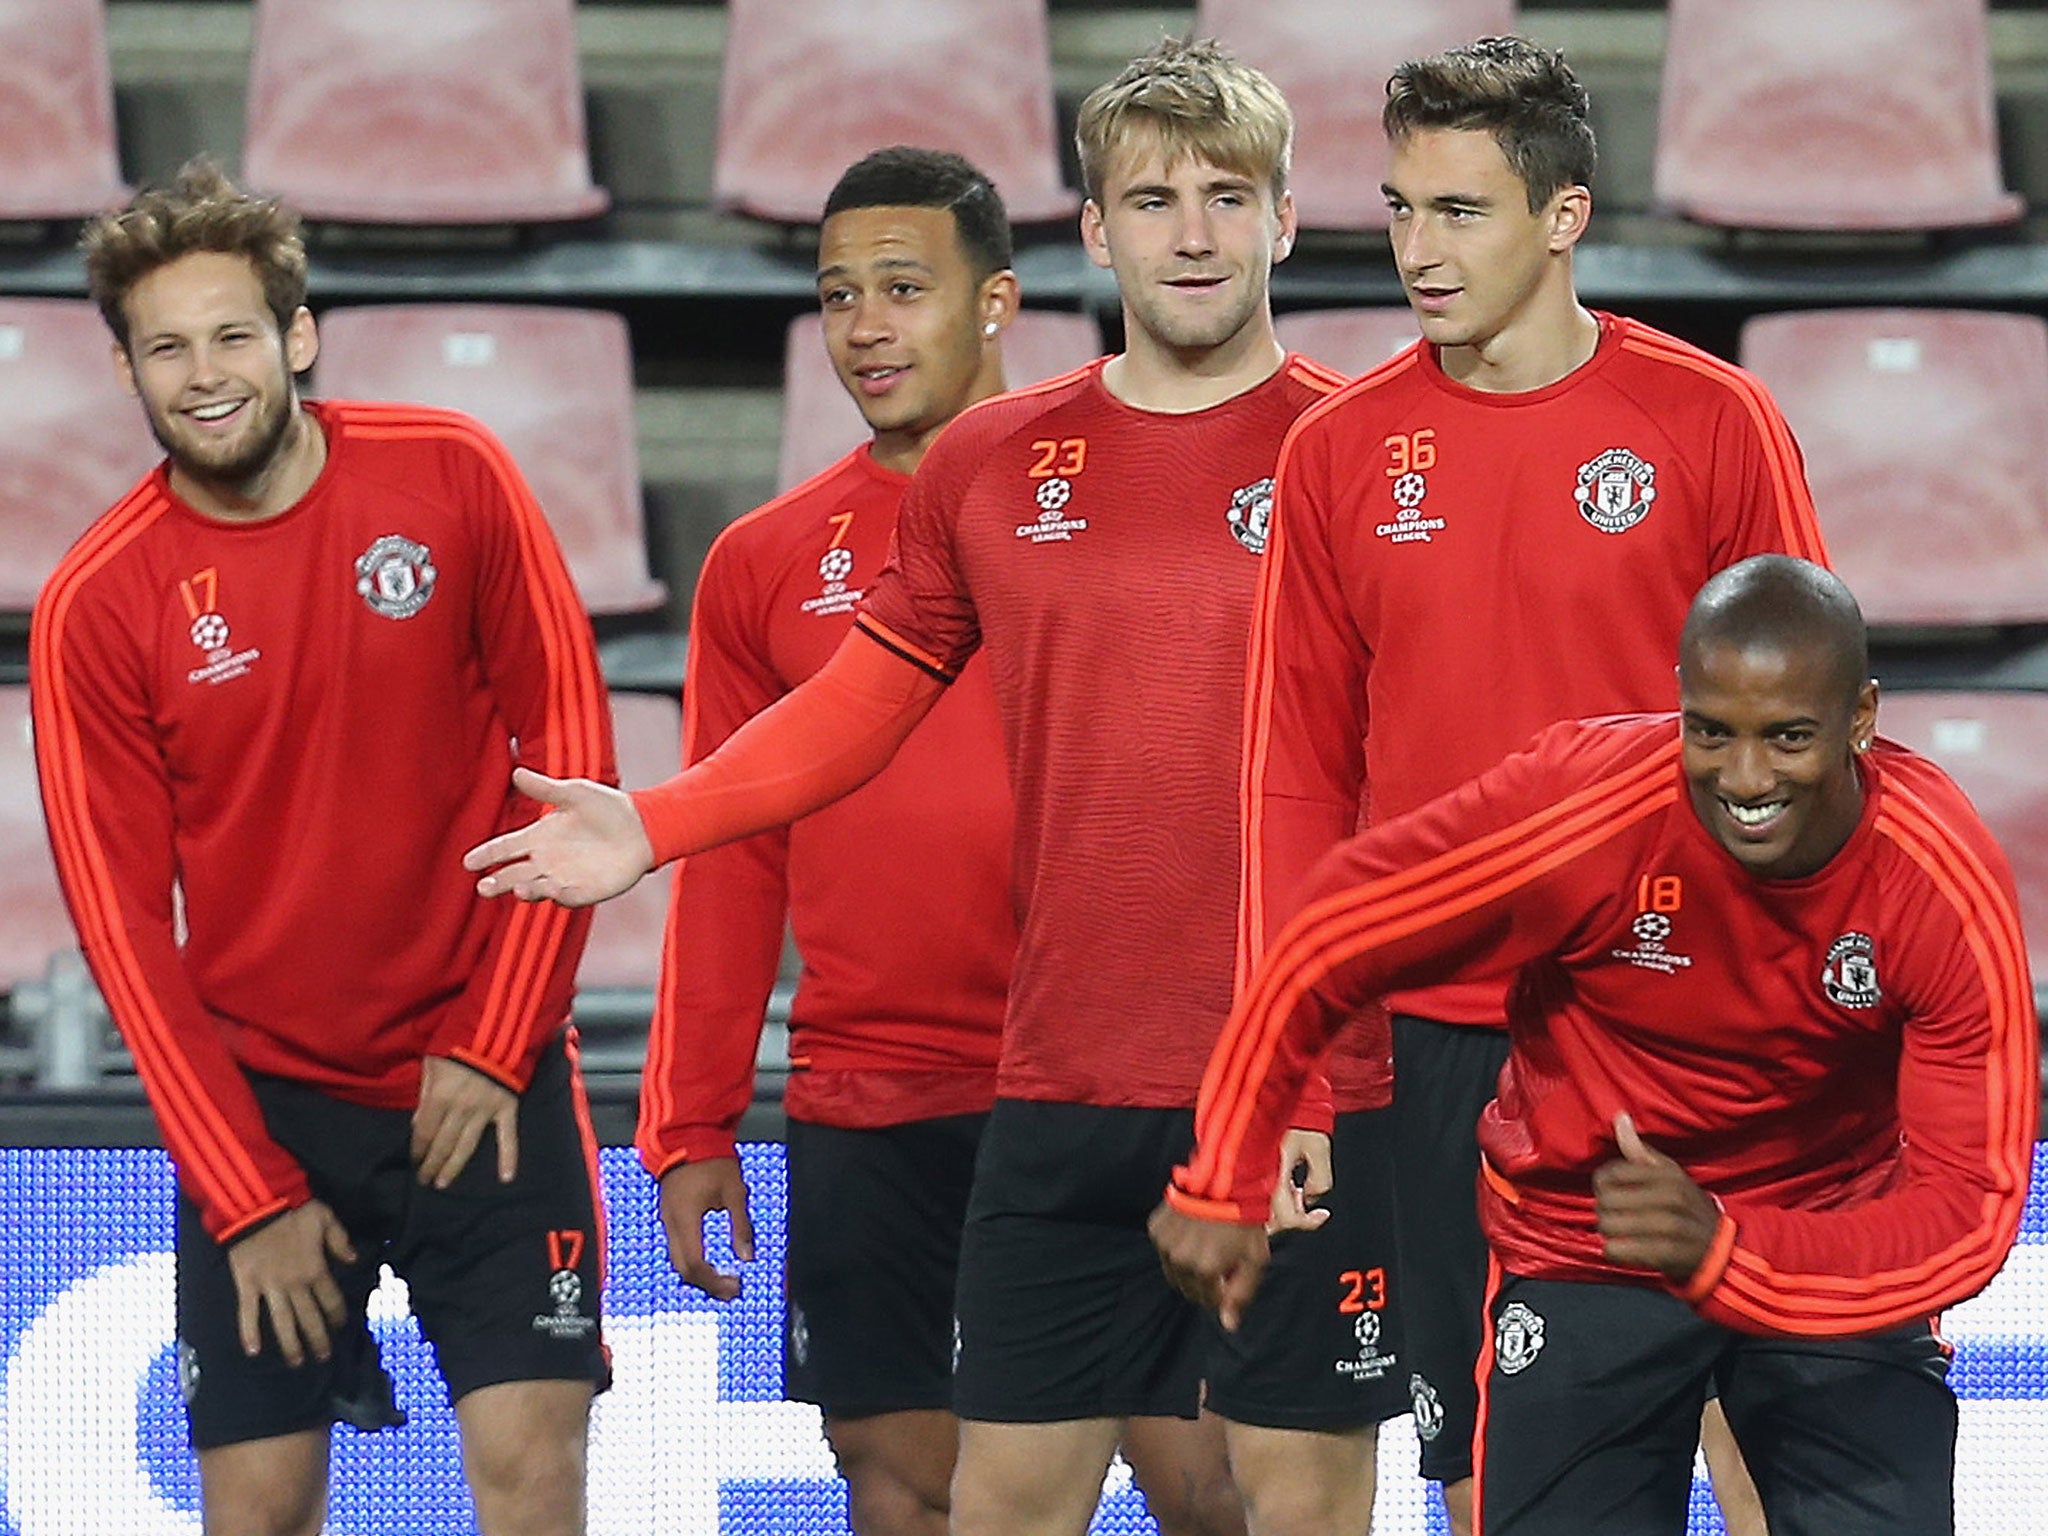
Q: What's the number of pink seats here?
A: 13